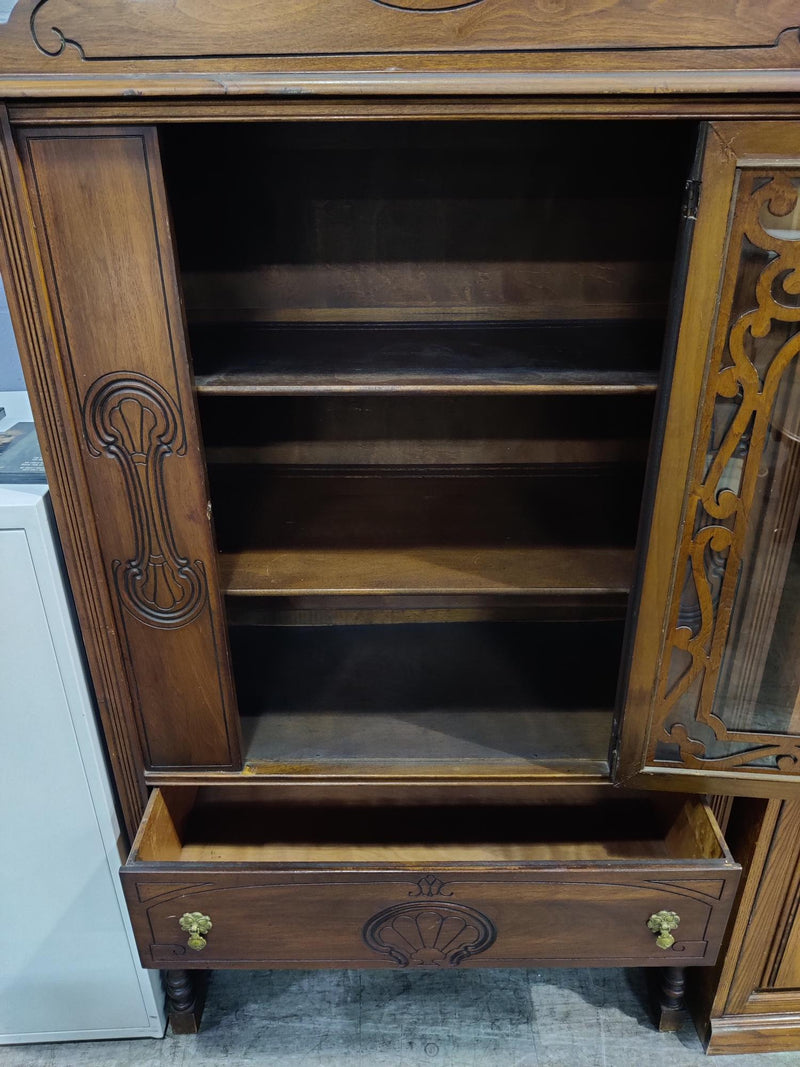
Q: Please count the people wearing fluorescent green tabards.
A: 0